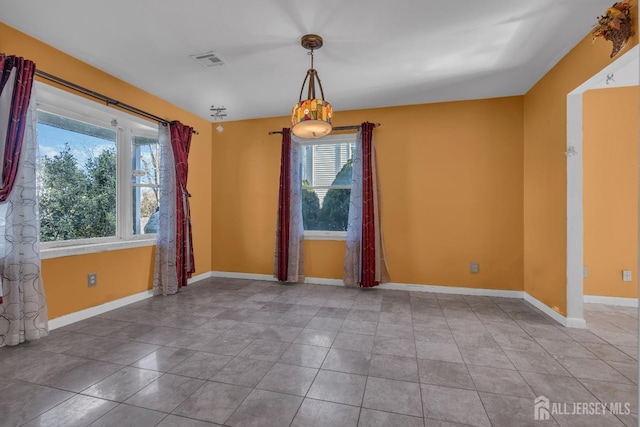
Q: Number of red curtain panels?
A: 4